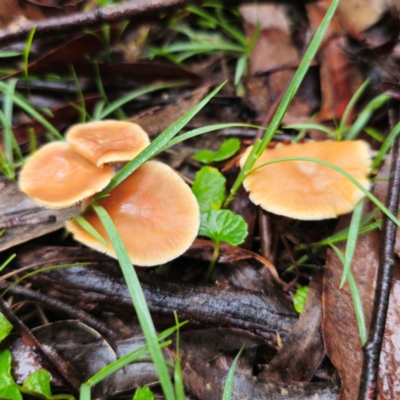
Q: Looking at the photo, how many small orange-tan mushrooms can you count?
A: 4